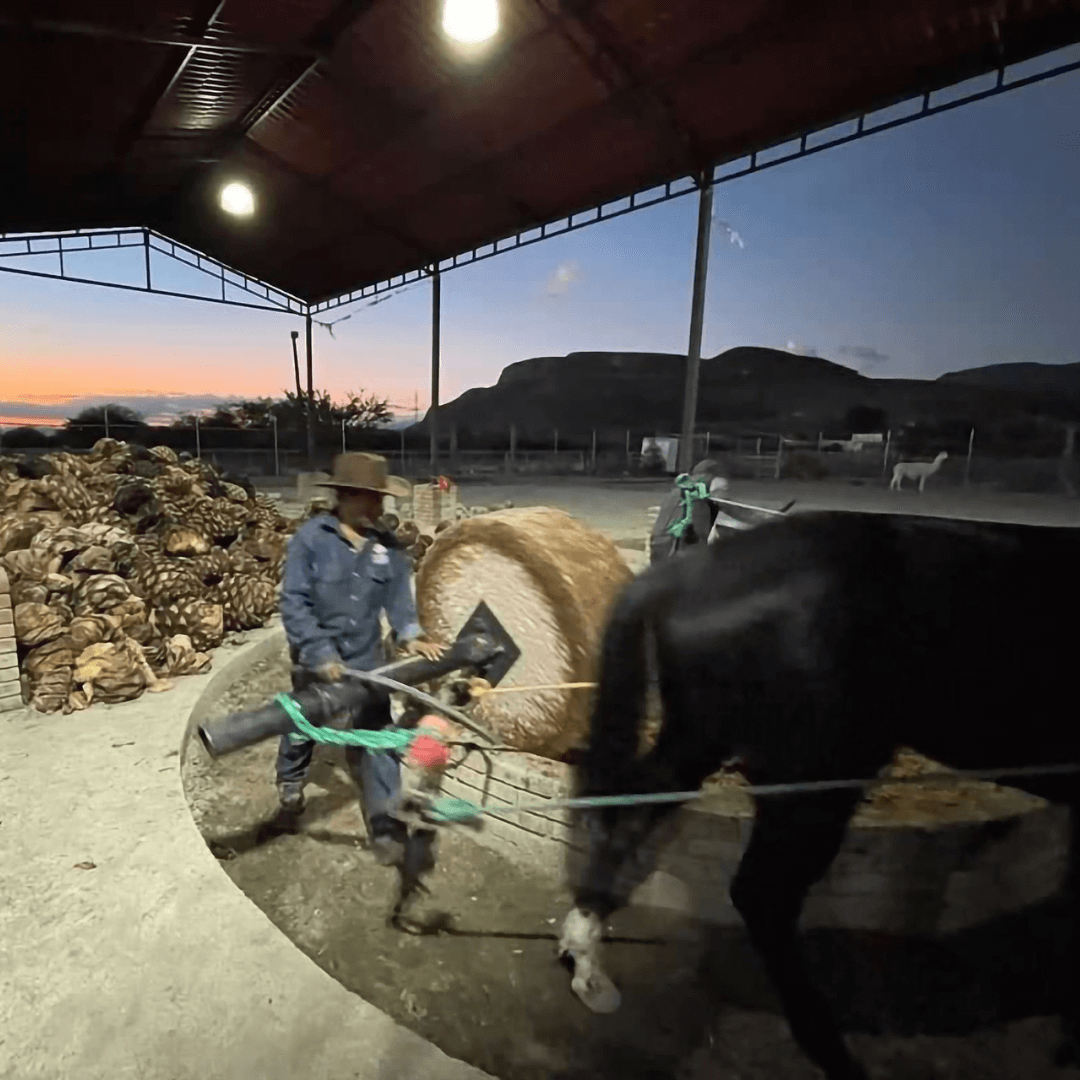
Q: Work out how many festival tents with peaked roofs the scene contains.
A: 0